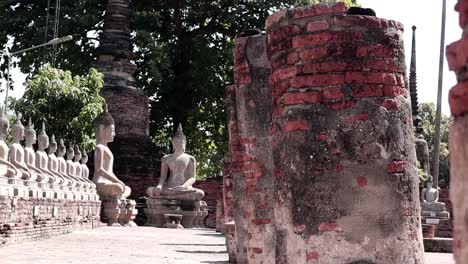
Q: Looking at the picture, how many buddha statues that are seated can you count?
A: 12